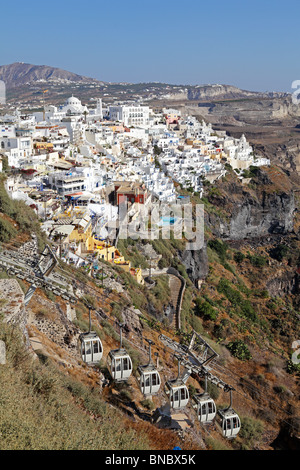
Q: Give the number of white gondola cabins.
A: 6